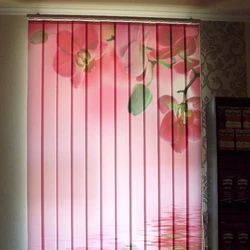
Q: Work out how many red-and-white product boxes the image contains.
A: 4